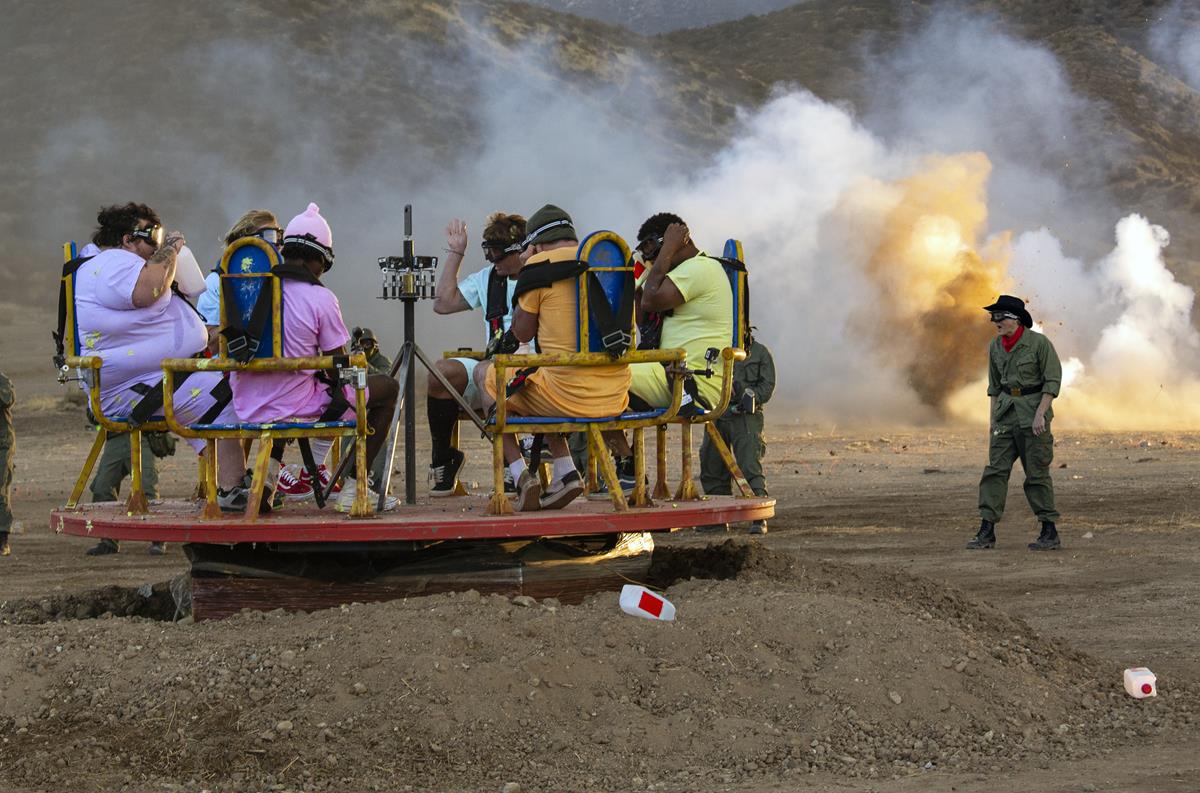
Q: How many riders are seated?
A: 6